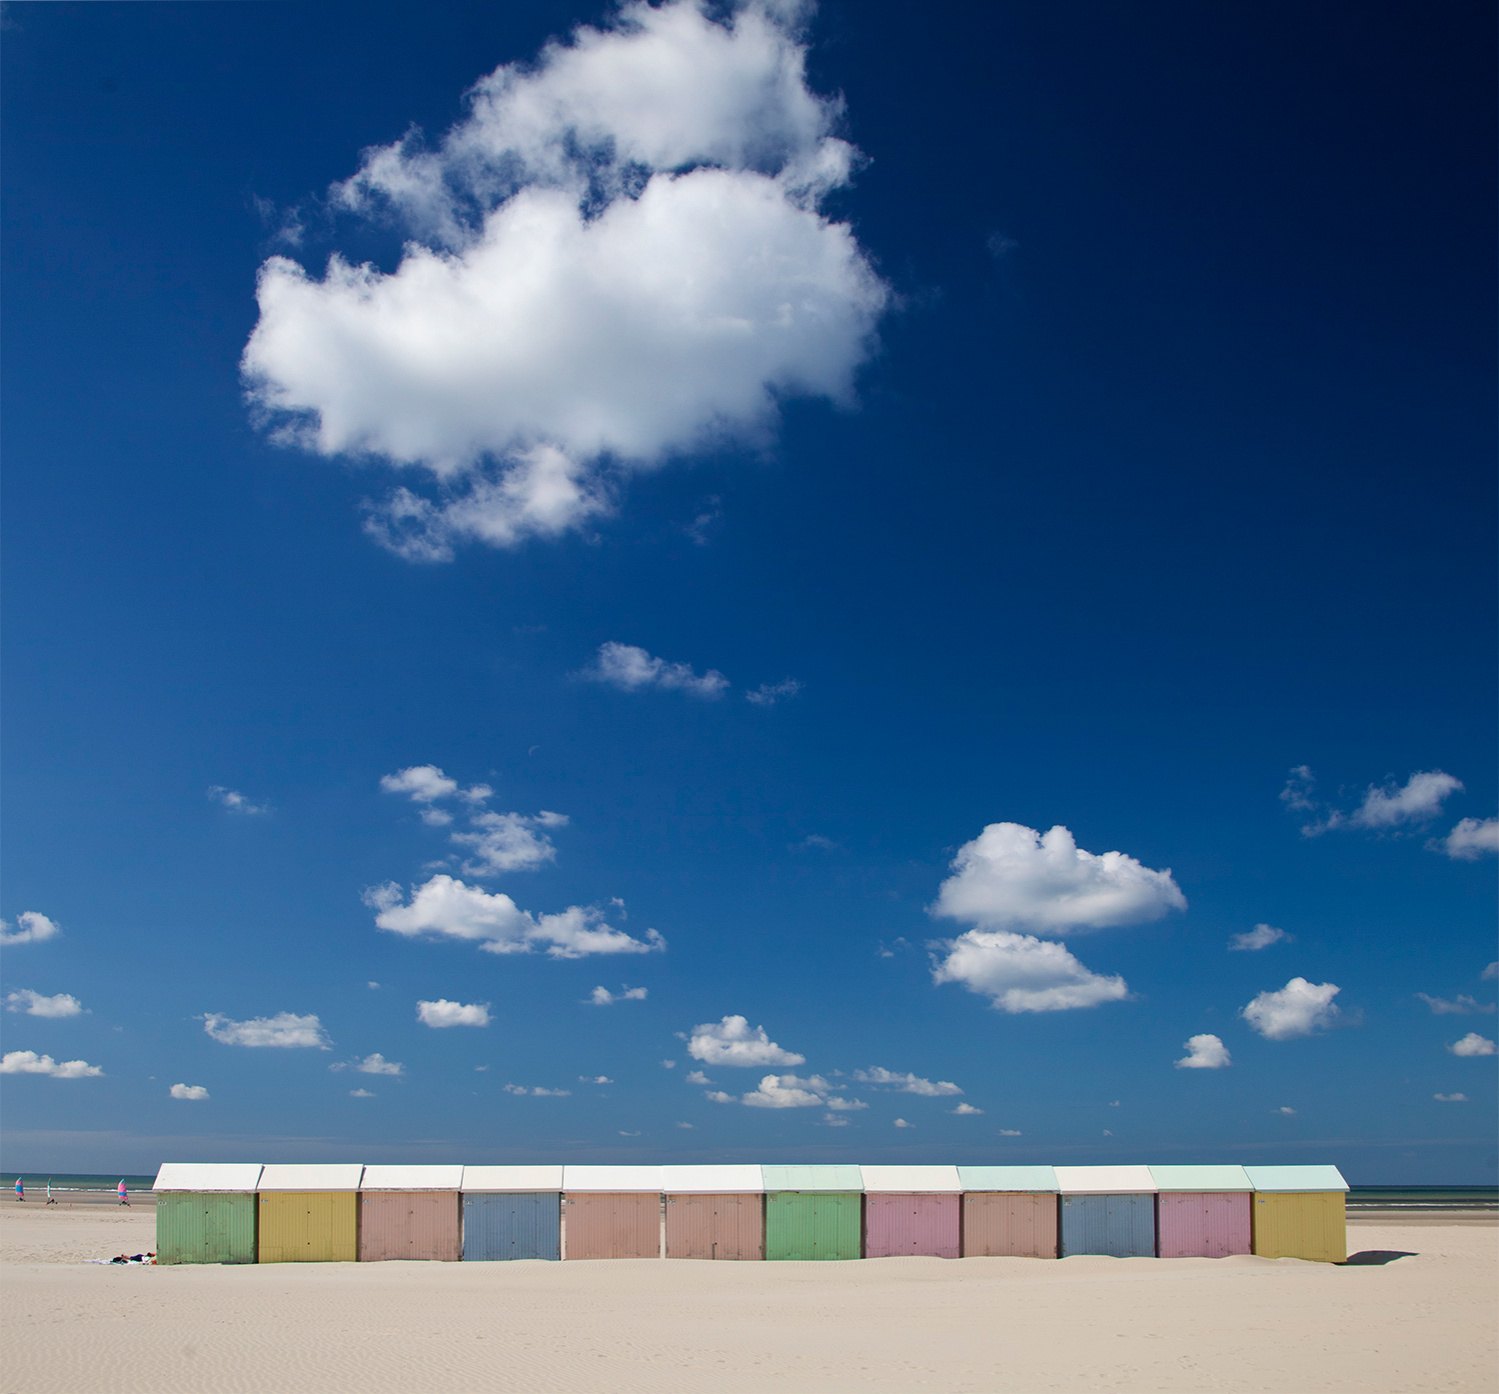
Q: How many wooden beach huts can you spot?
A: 12